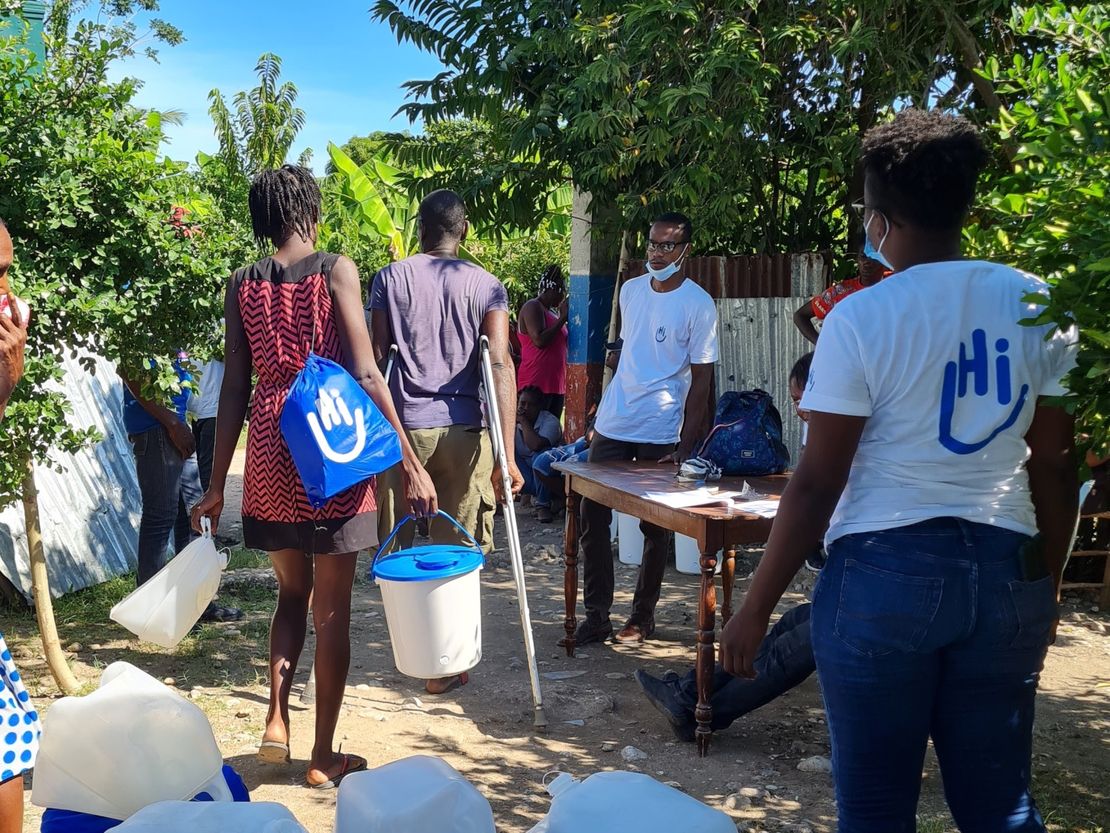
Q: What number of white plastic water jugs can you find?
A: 5